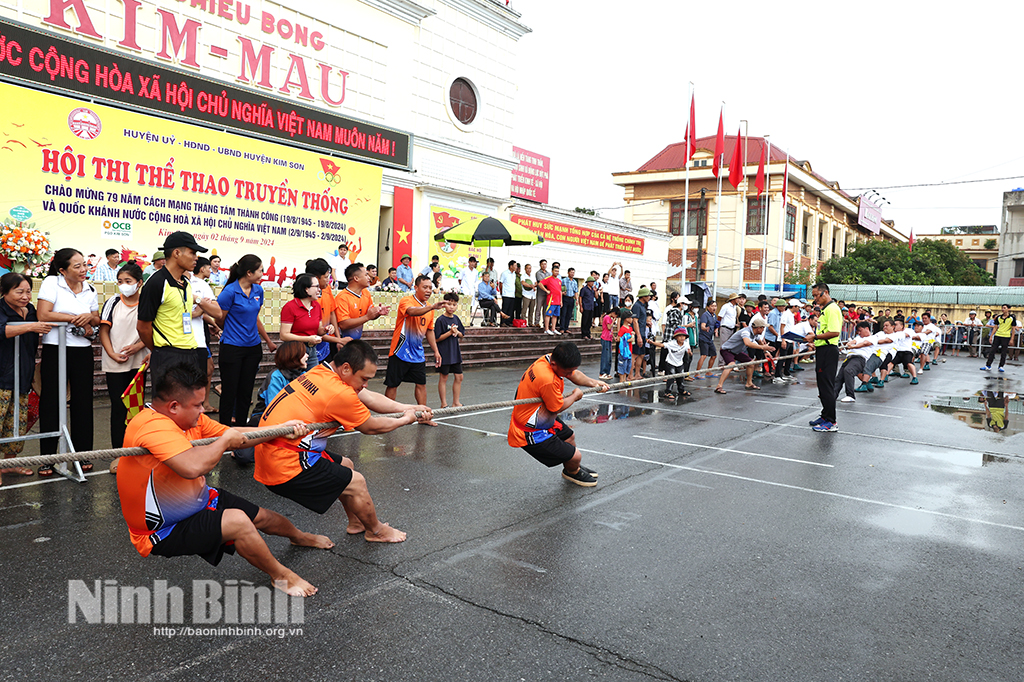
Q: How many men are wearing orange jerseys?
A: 6